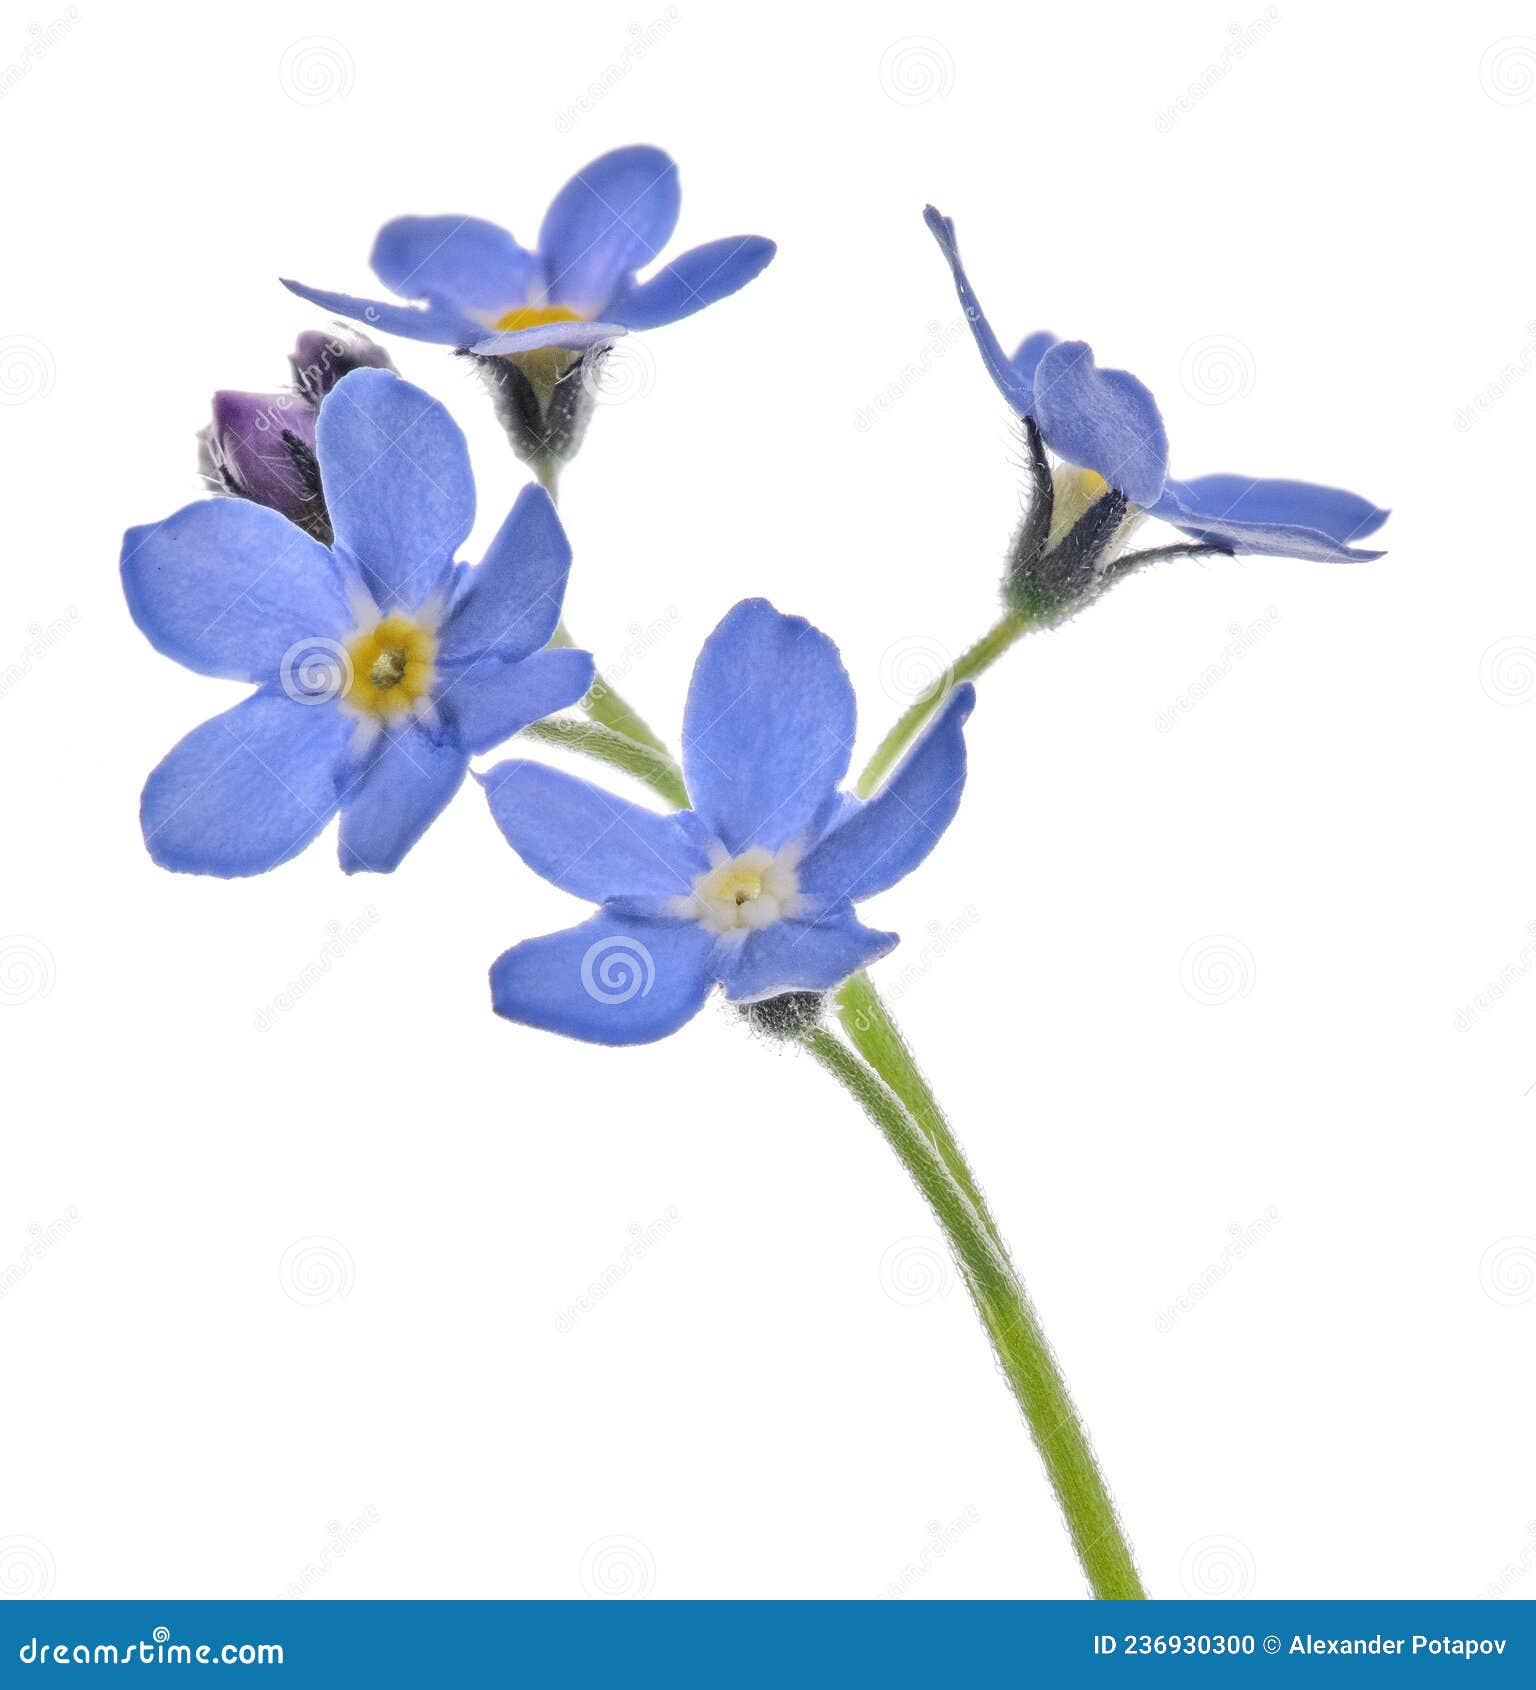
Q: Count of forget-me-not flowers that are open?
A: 4